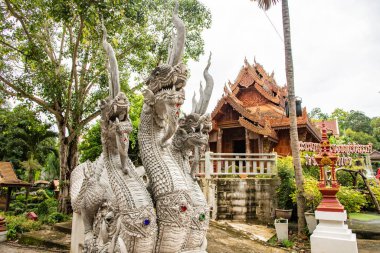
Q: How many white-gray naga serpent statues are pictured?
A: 3